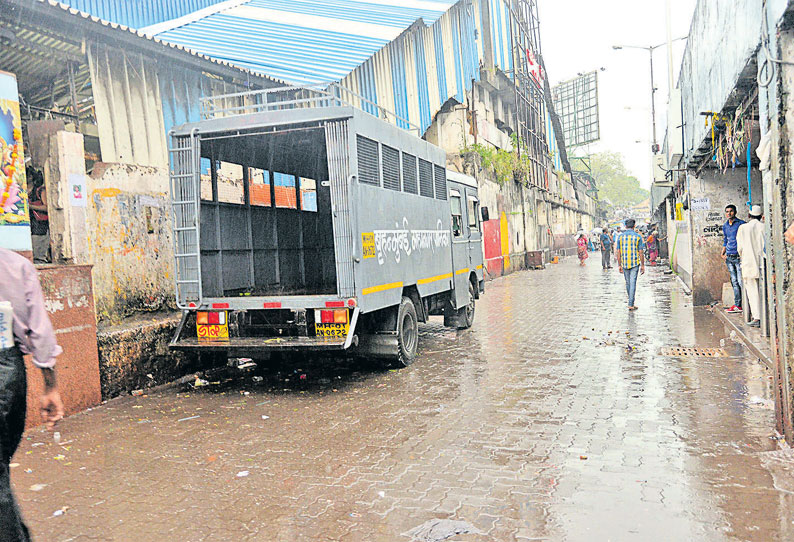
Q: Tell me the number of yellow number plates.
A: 2